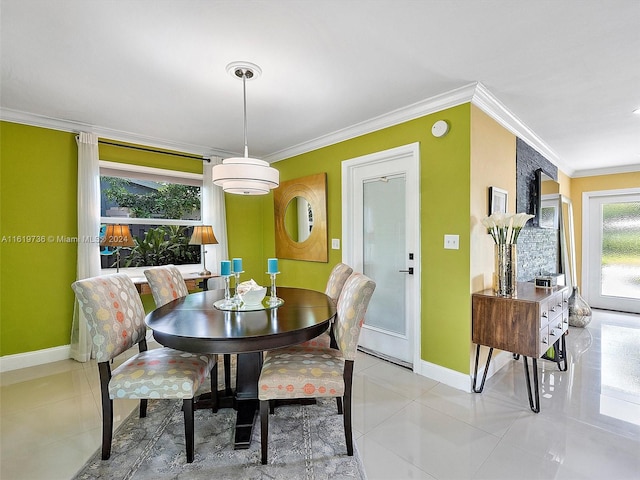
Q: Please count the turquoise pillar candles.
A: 3